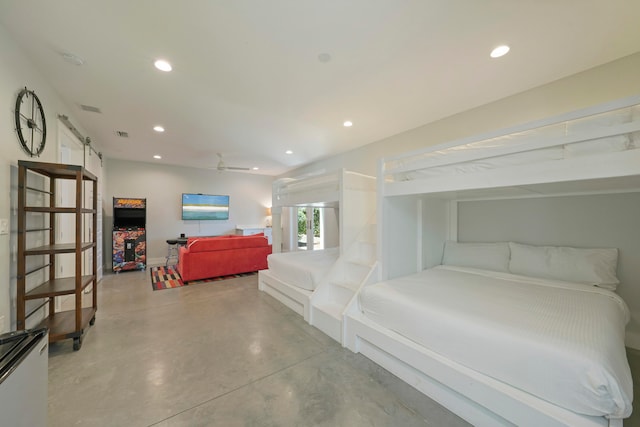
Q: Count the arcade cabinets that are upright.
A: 1